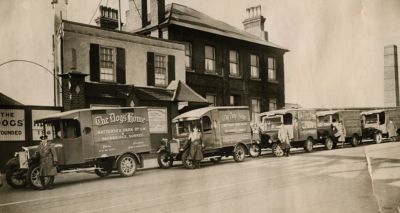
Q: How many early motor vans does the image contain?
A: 5